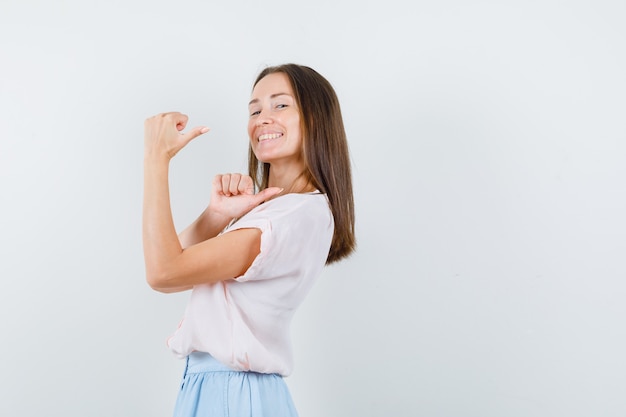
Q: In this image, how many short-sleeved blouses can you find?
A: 1